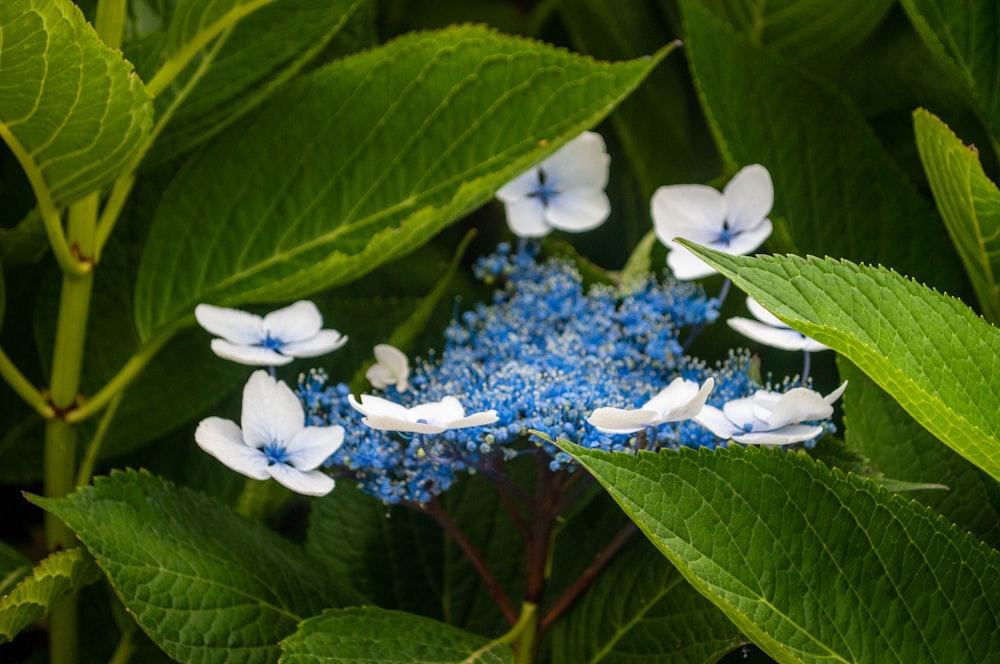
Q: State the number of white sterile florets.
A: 9